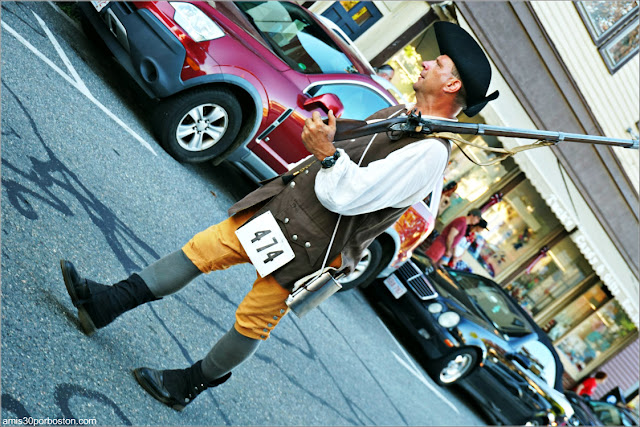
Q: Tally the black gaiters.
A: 2